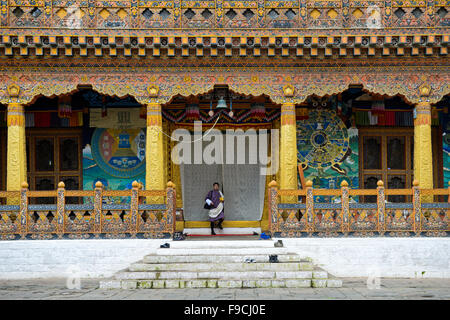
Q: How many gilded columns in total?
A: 4